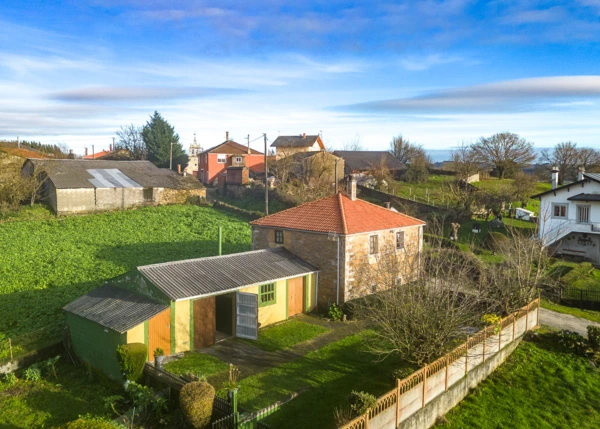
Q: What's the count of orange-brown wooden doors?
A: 3